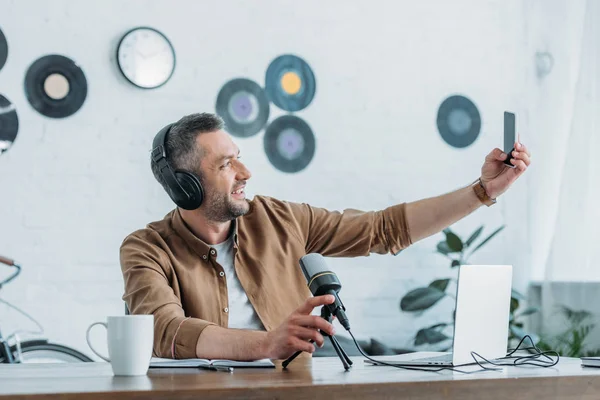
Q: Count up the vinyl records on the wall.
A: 7